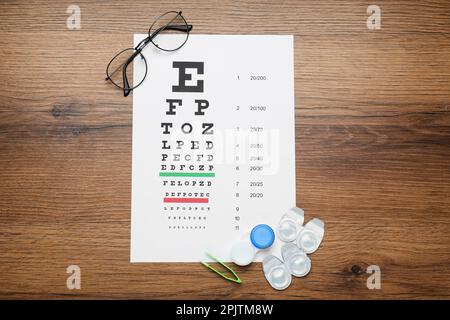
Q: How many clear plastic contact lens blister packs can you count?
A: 4